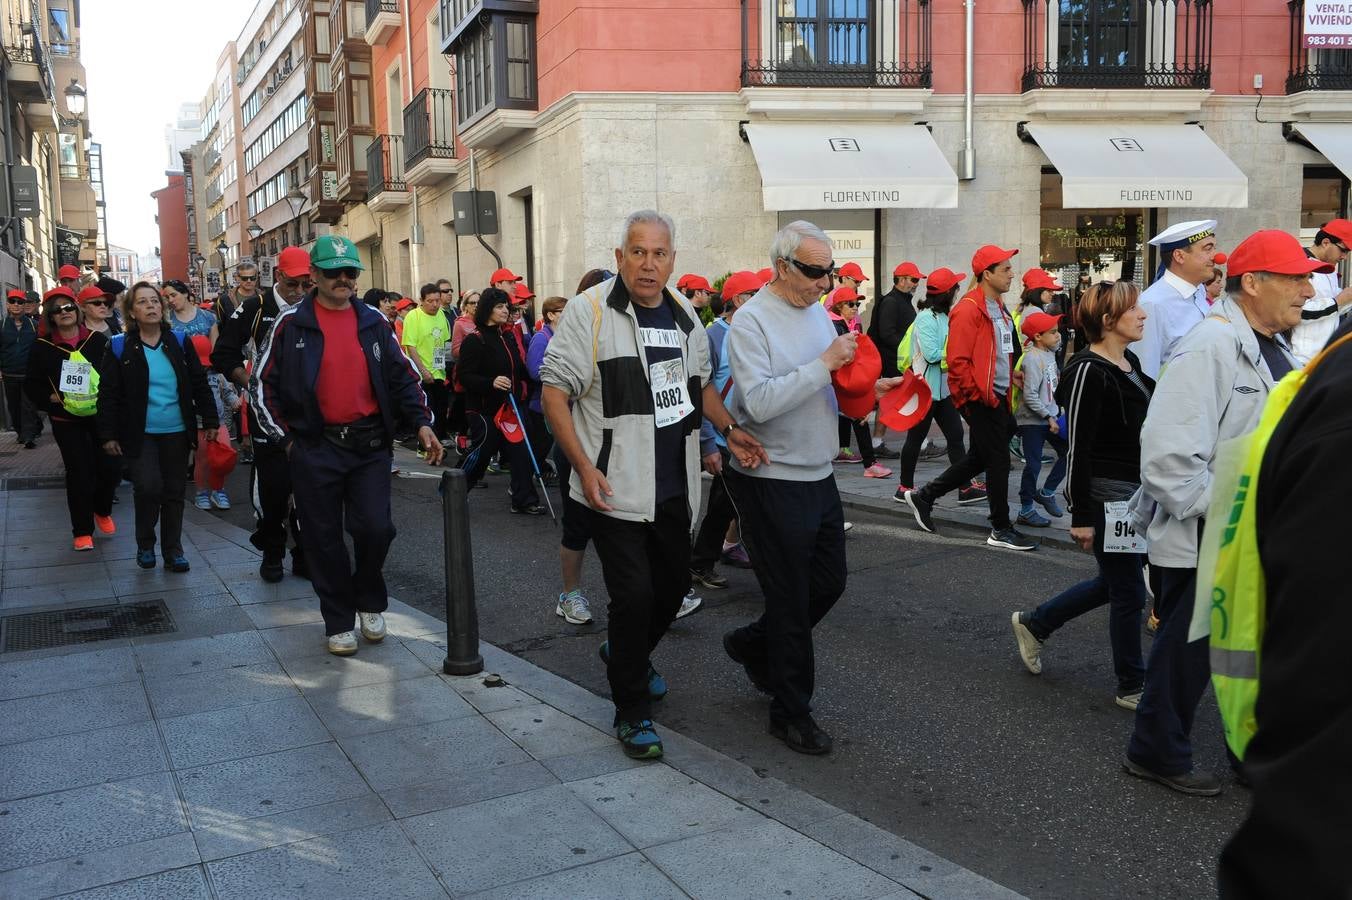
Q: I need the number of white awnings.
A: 3